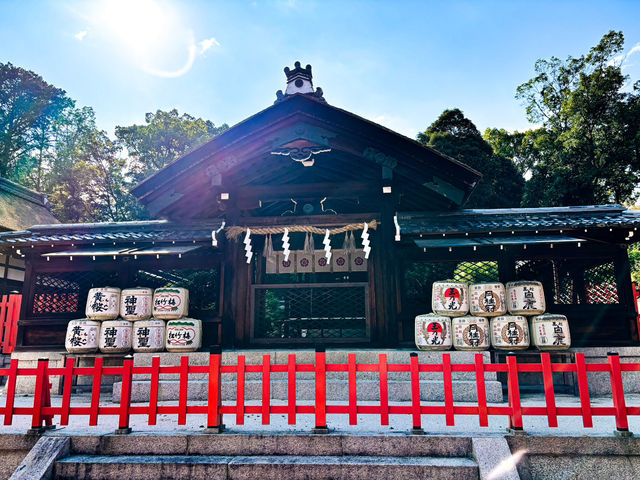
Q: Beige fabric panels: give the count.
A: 6